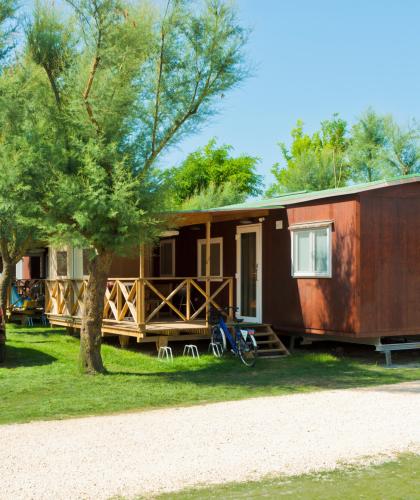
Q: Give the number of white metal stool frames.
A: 3